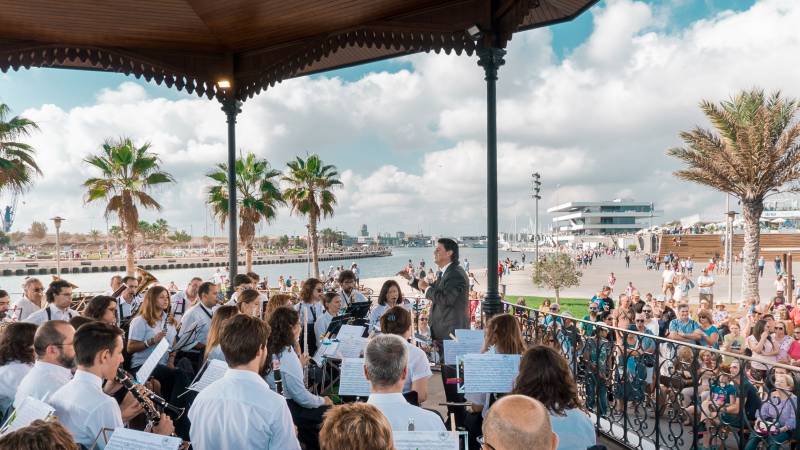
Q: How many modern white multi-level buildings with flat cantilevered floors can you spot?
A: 1